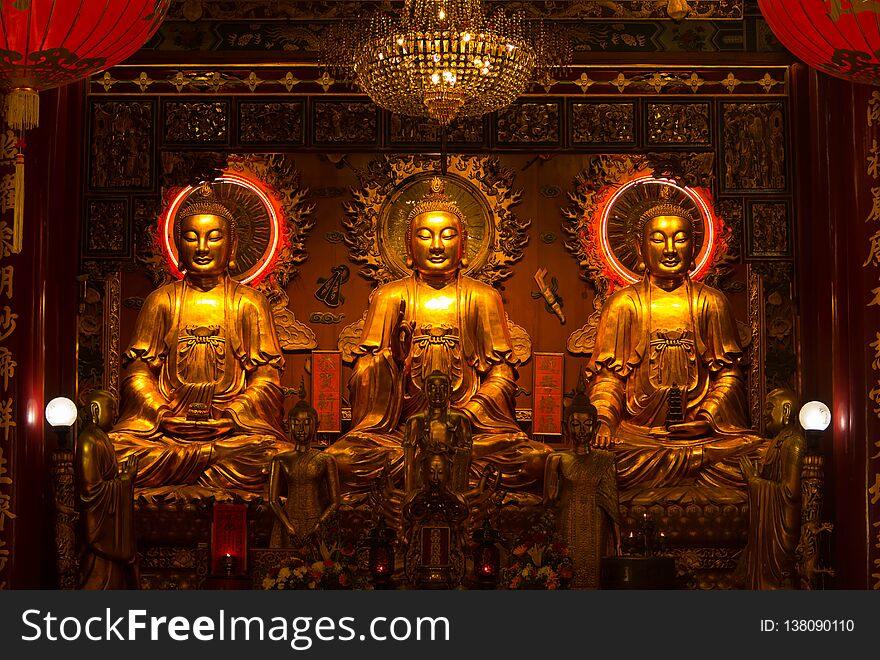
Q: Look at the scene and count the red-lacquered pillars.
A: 2